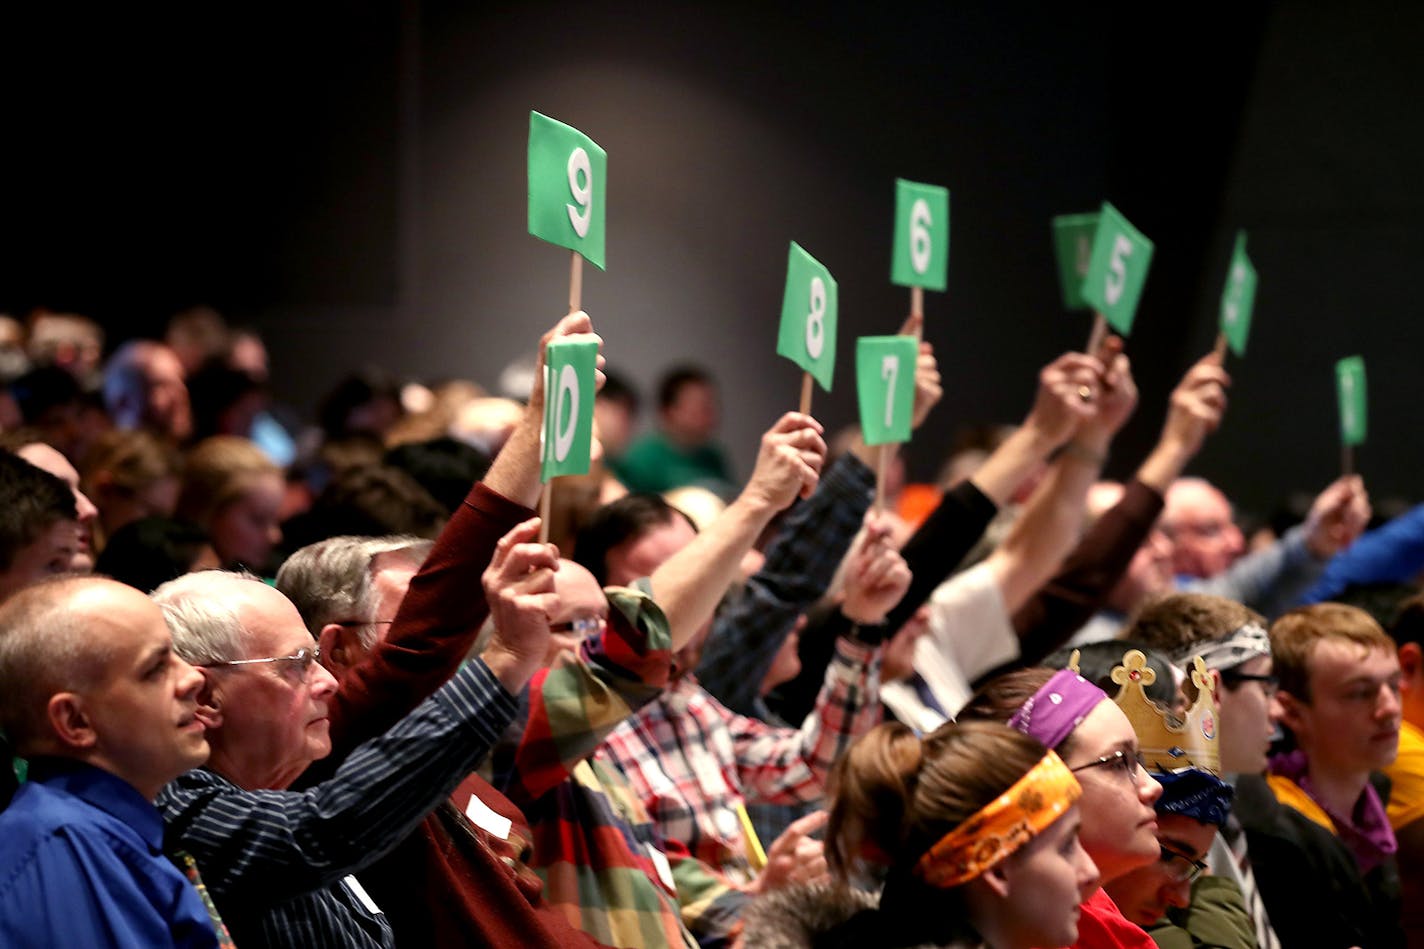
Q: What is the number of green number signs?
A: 9